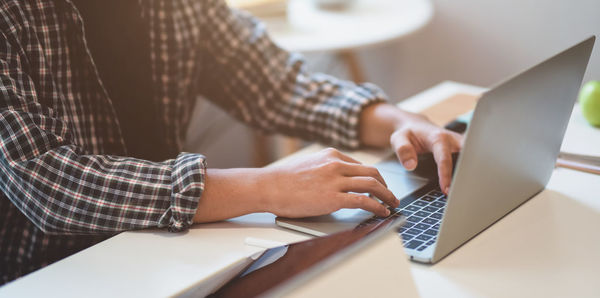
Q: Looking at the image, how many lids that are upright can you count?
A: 1